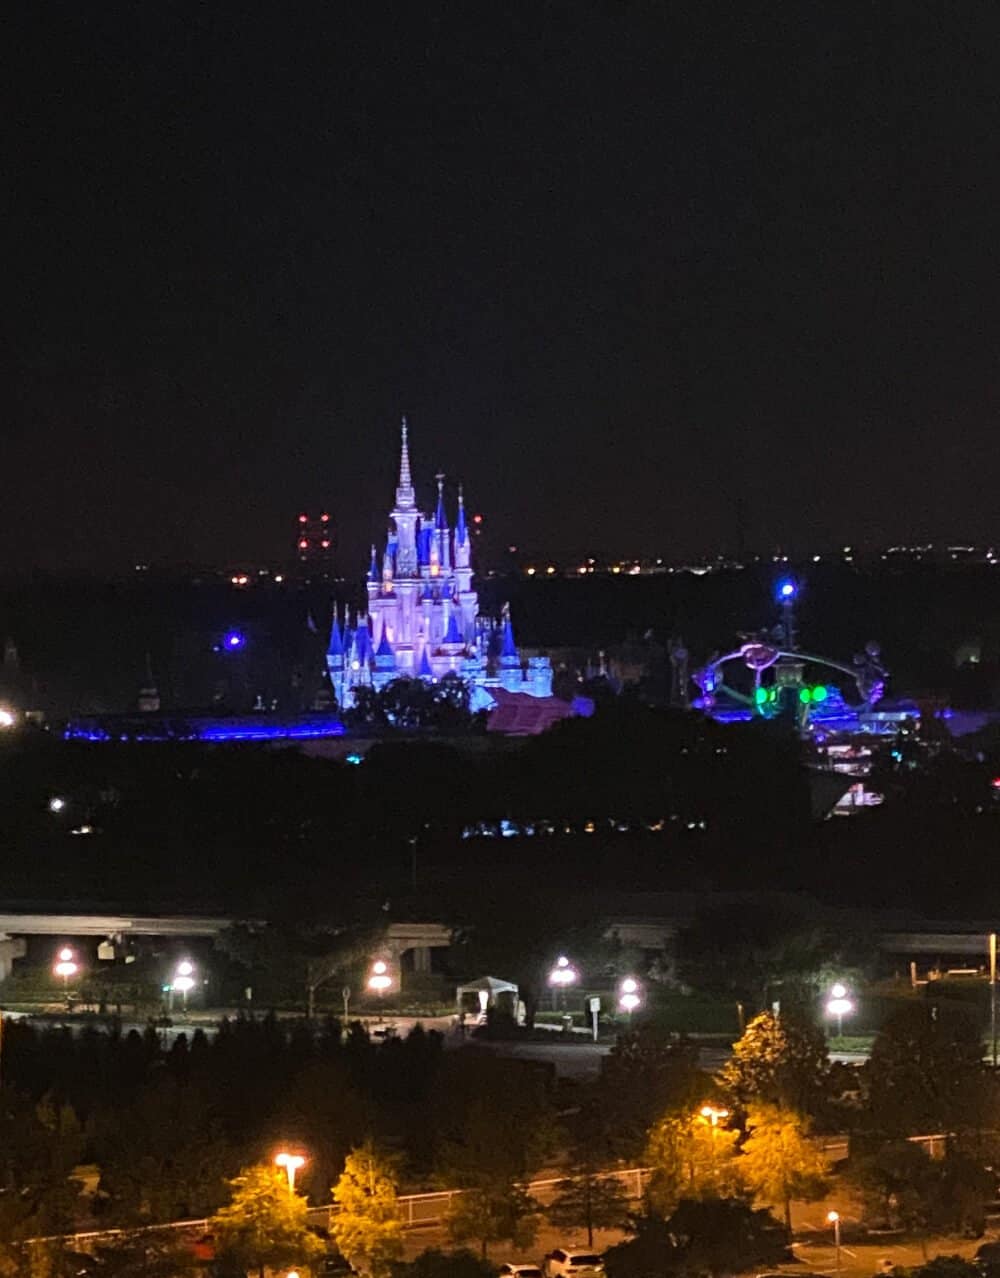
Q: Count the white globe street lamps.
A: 6